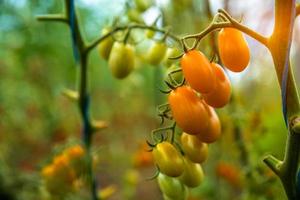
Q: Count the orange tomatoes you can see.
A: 5